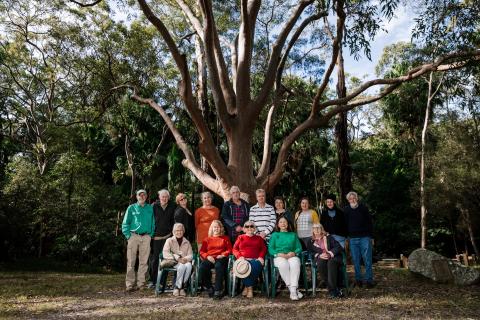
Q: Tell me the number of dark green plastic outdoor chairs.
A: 5